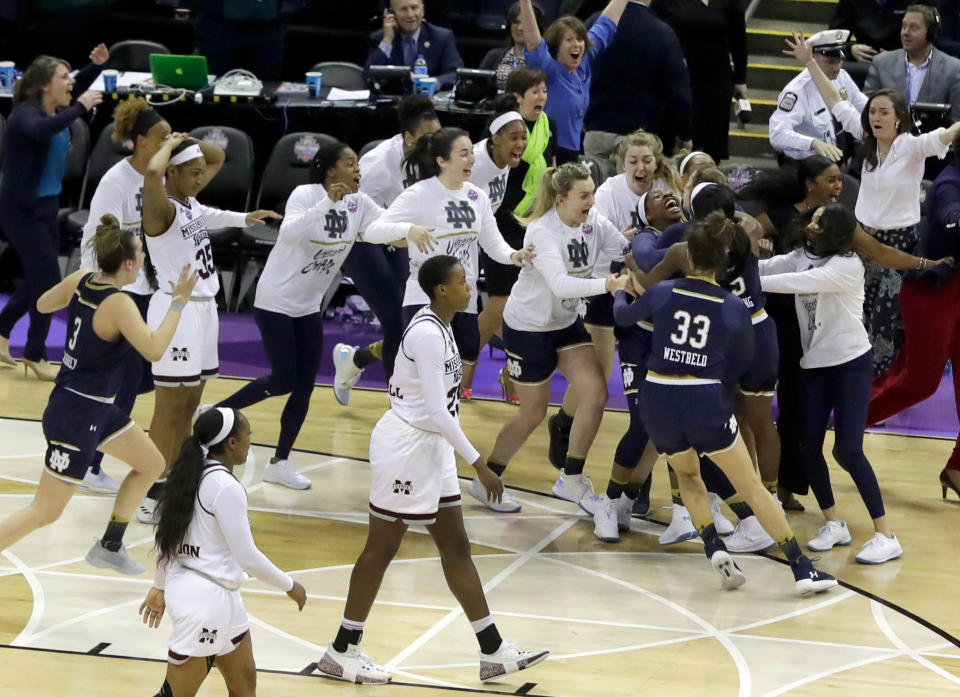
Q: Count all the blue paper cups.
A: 5